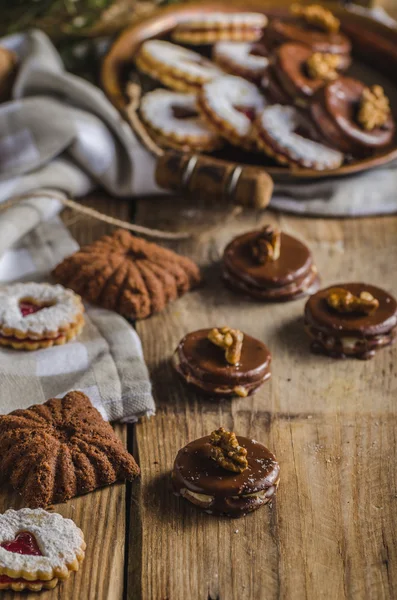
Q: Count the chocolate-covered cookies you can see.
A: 7